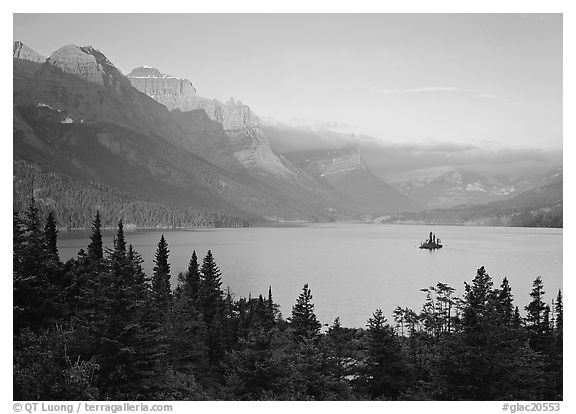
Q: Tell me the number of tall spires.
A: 0